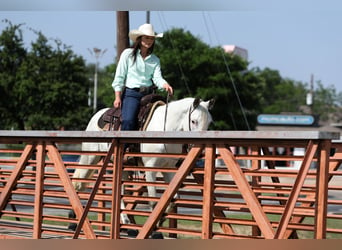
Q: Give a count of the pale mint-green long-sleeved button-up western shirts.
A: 1